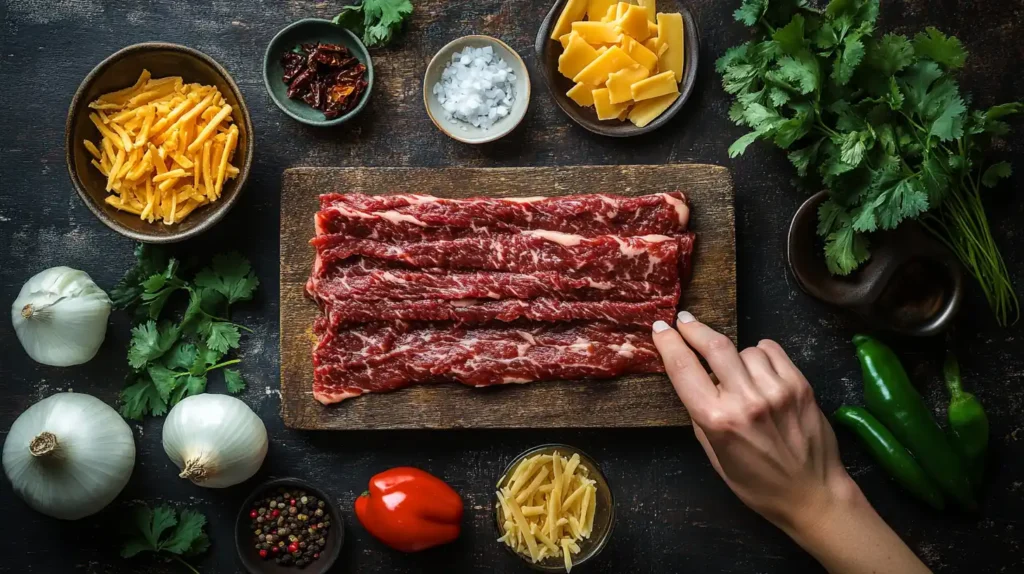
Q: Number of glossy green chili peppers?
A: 3